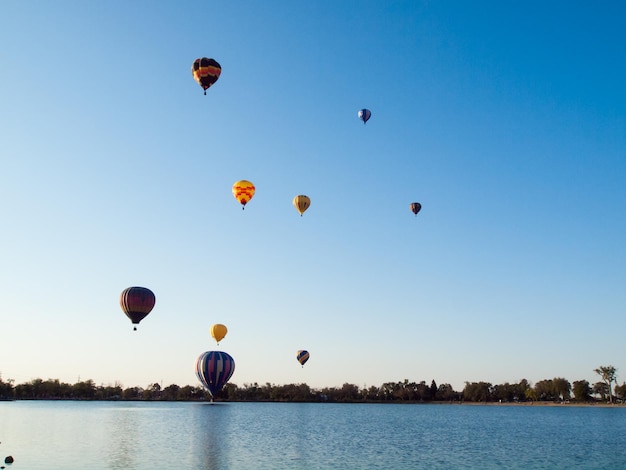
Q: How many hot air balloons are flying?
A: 9